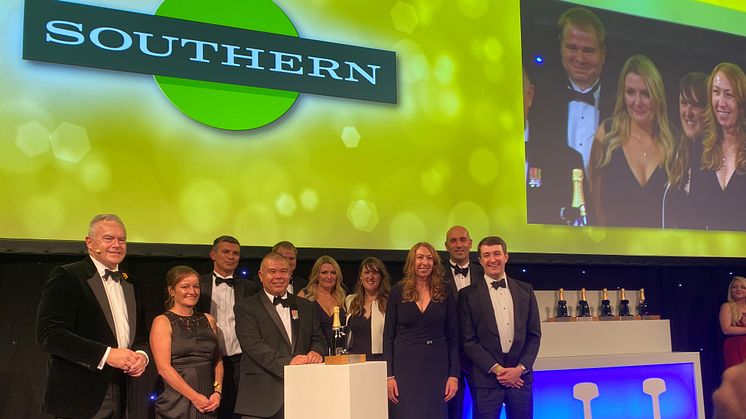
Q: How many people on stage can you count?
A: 11